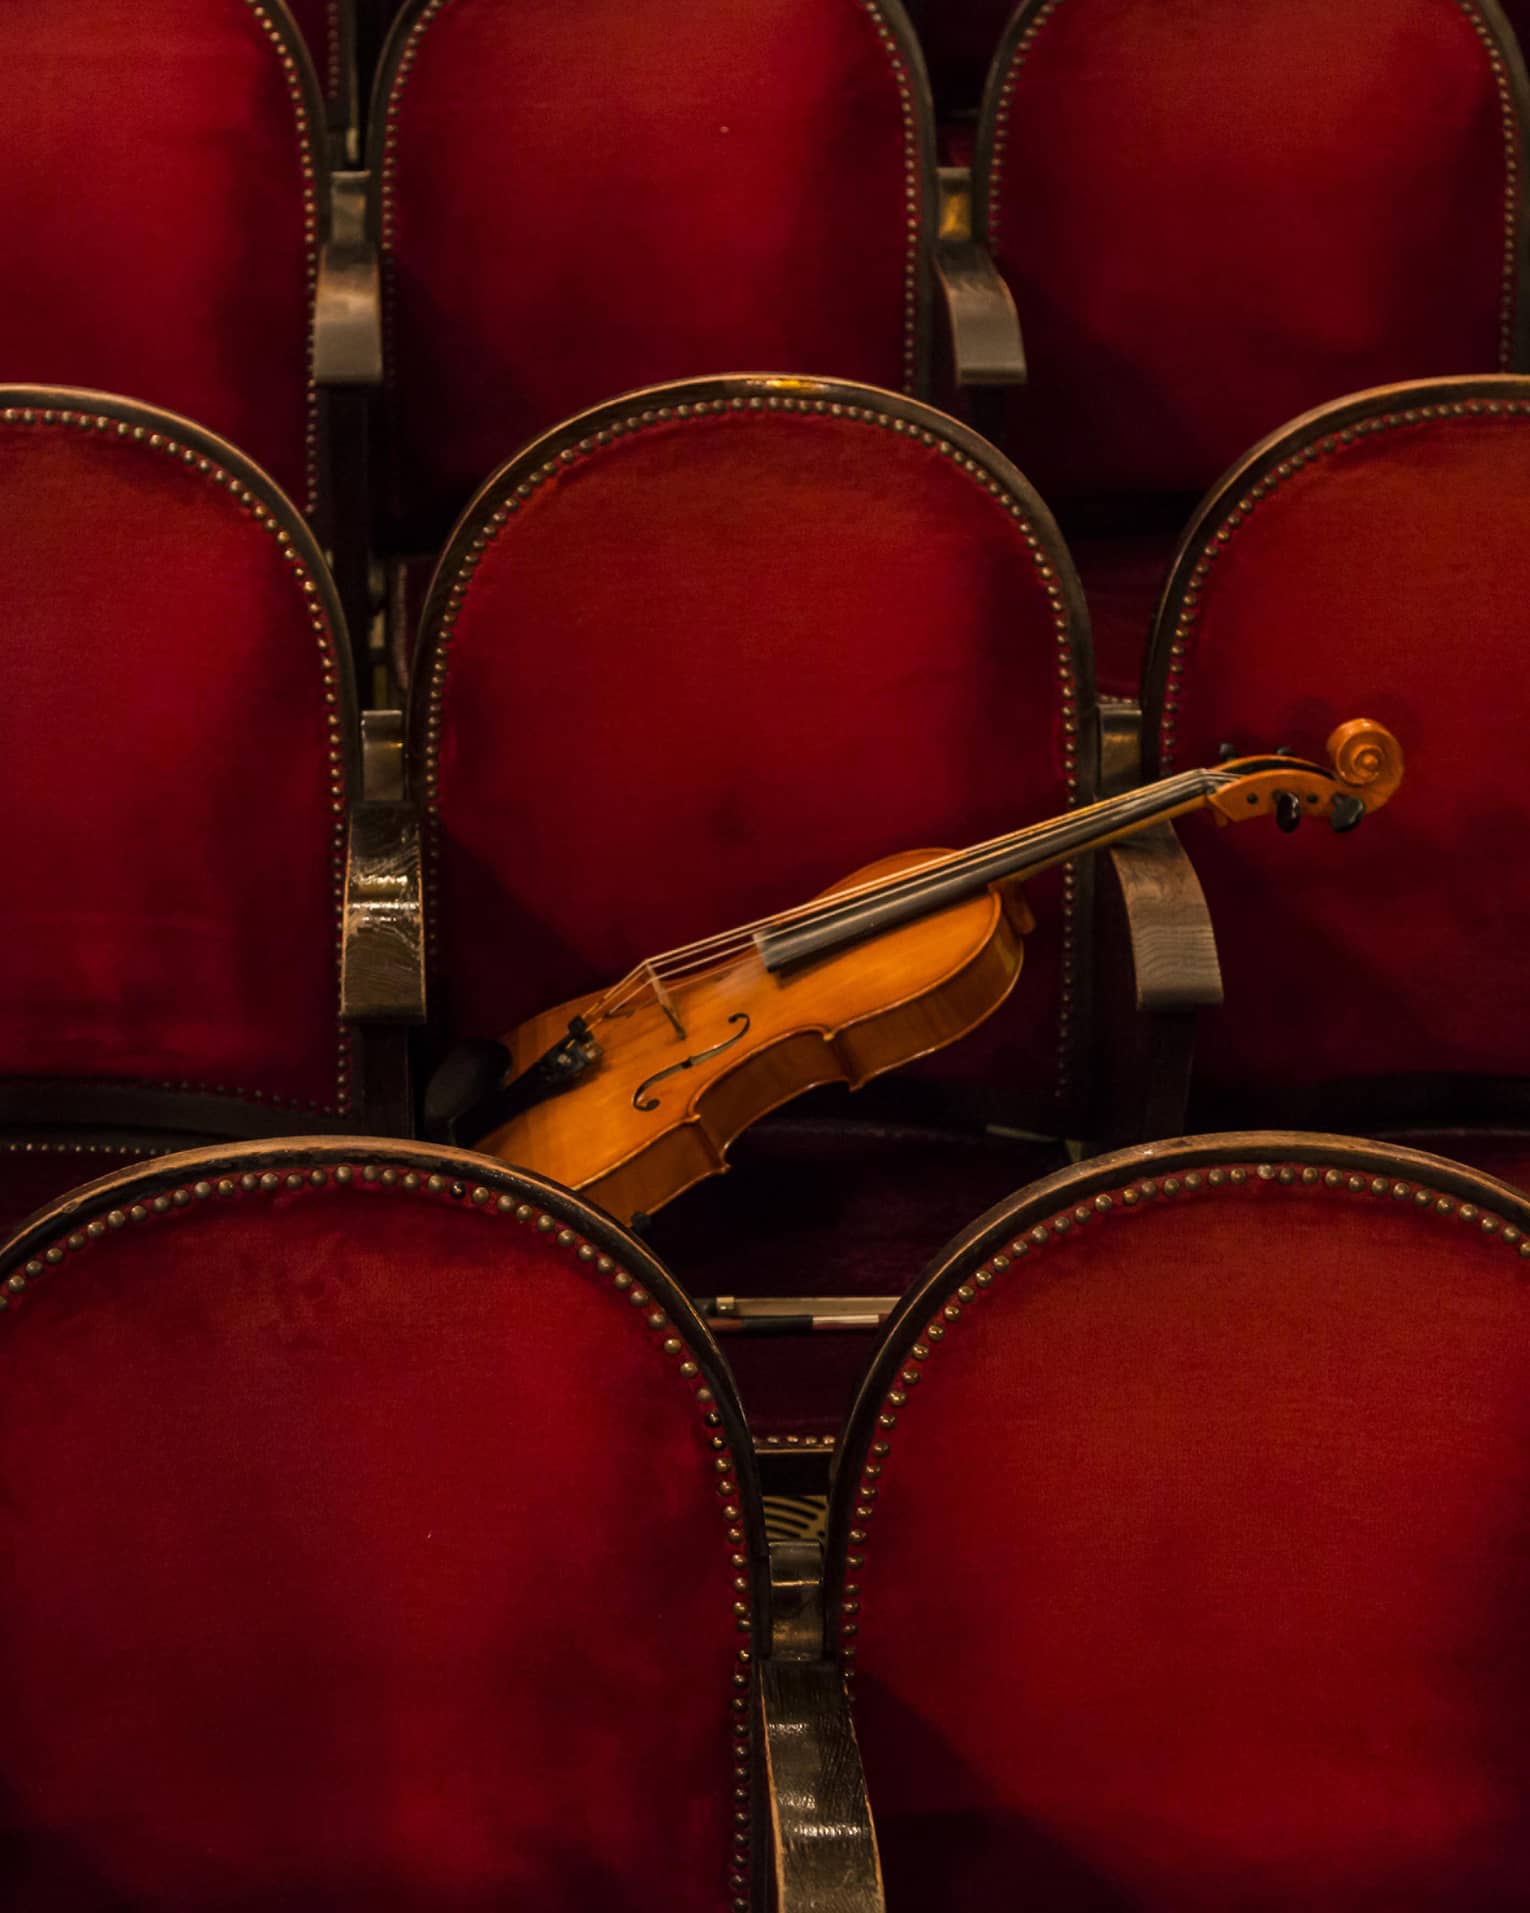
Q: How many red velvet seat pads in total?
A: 8